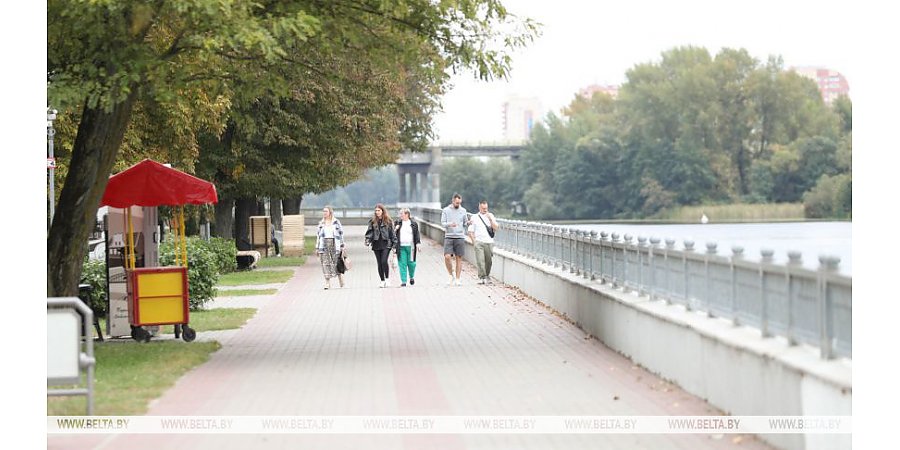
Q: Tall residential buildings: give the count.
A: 3